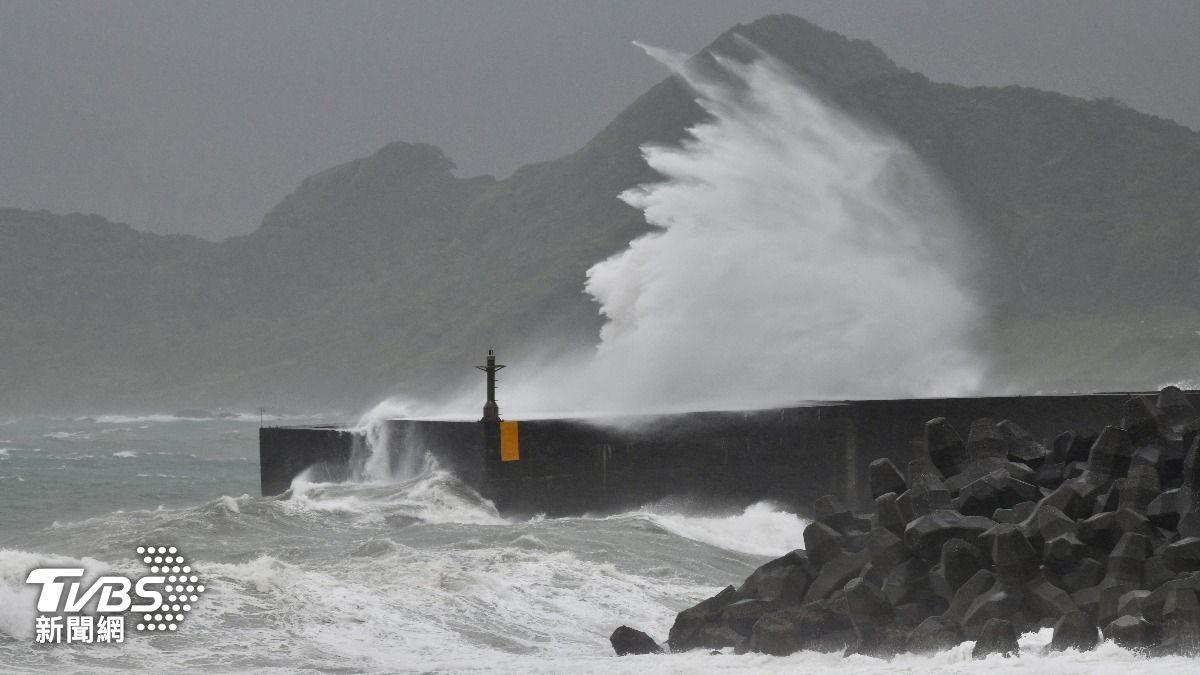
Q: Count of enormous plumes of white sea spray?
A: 1